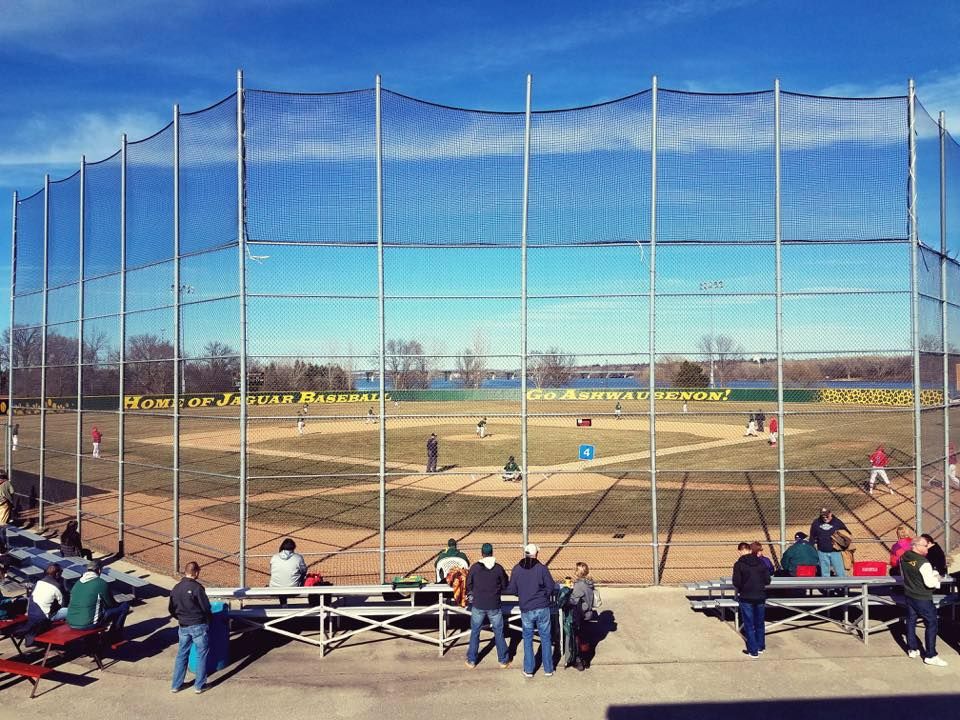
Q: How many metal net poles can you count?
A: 12